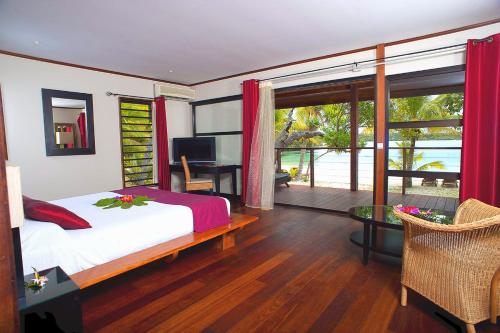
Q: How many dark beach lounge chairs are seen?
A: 2